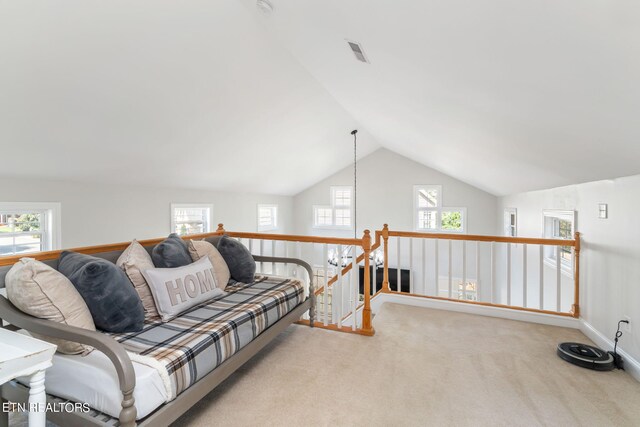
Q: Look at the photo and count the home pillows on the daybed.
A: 1